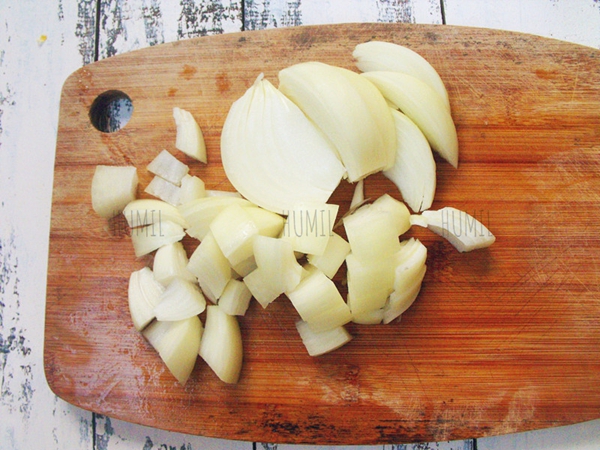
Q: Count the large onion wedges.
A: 5